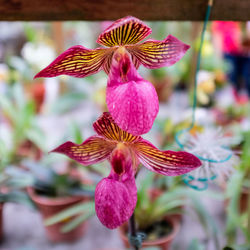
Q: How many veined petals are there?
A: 6